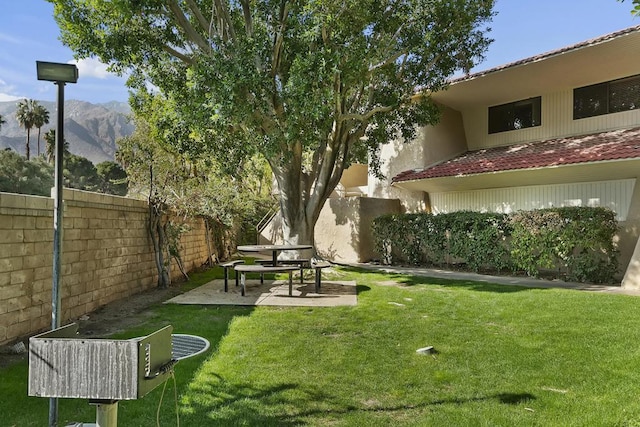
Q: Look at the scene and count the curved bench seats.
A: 4